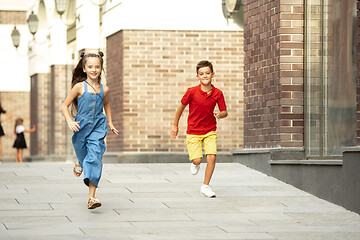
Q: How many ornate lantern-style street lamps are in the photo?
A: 3